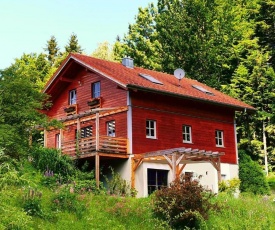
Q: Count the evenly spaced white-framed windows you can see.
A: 3